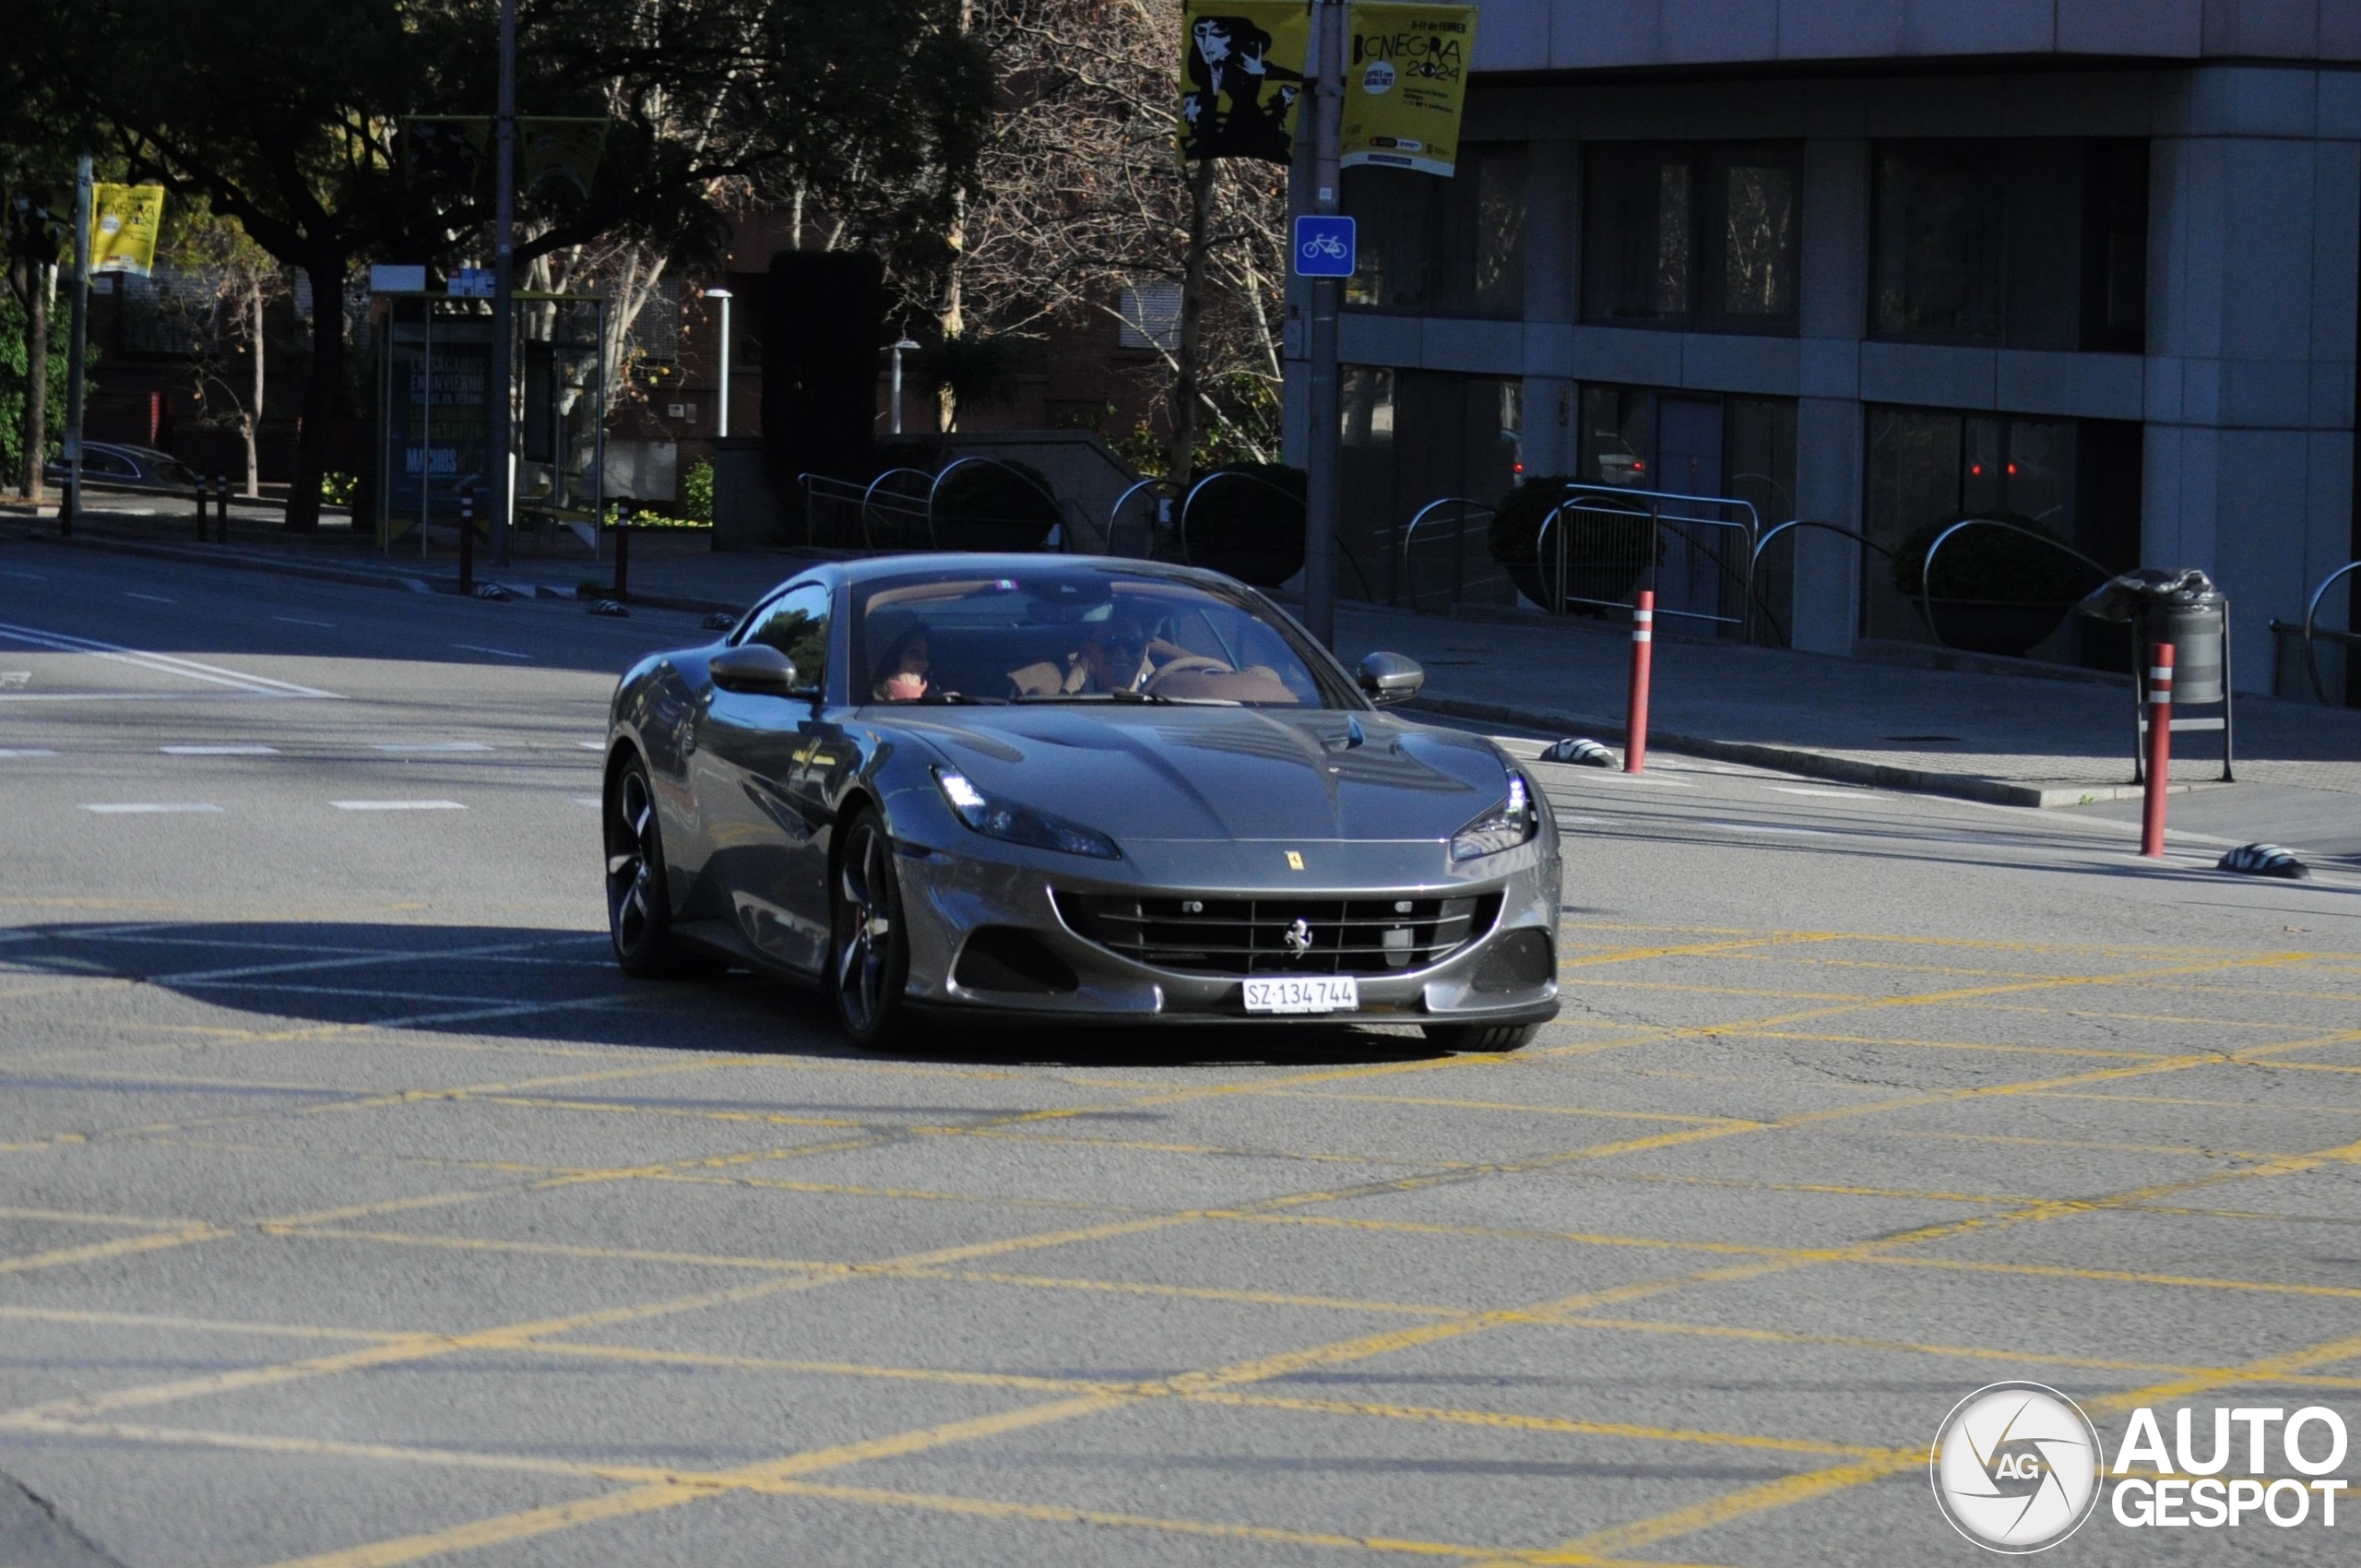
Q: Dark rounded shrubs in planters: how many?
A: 4